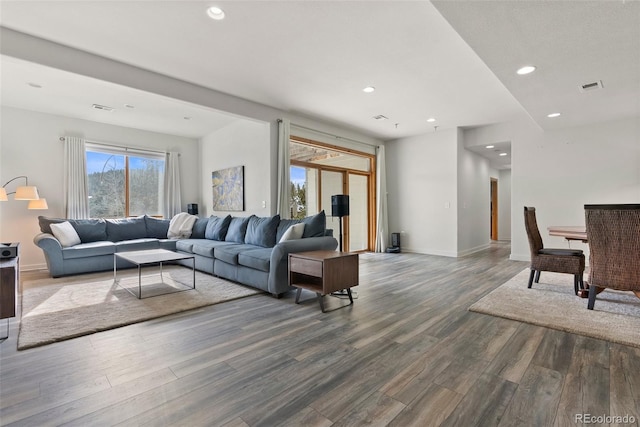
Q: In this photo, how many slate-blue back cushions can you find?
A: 8